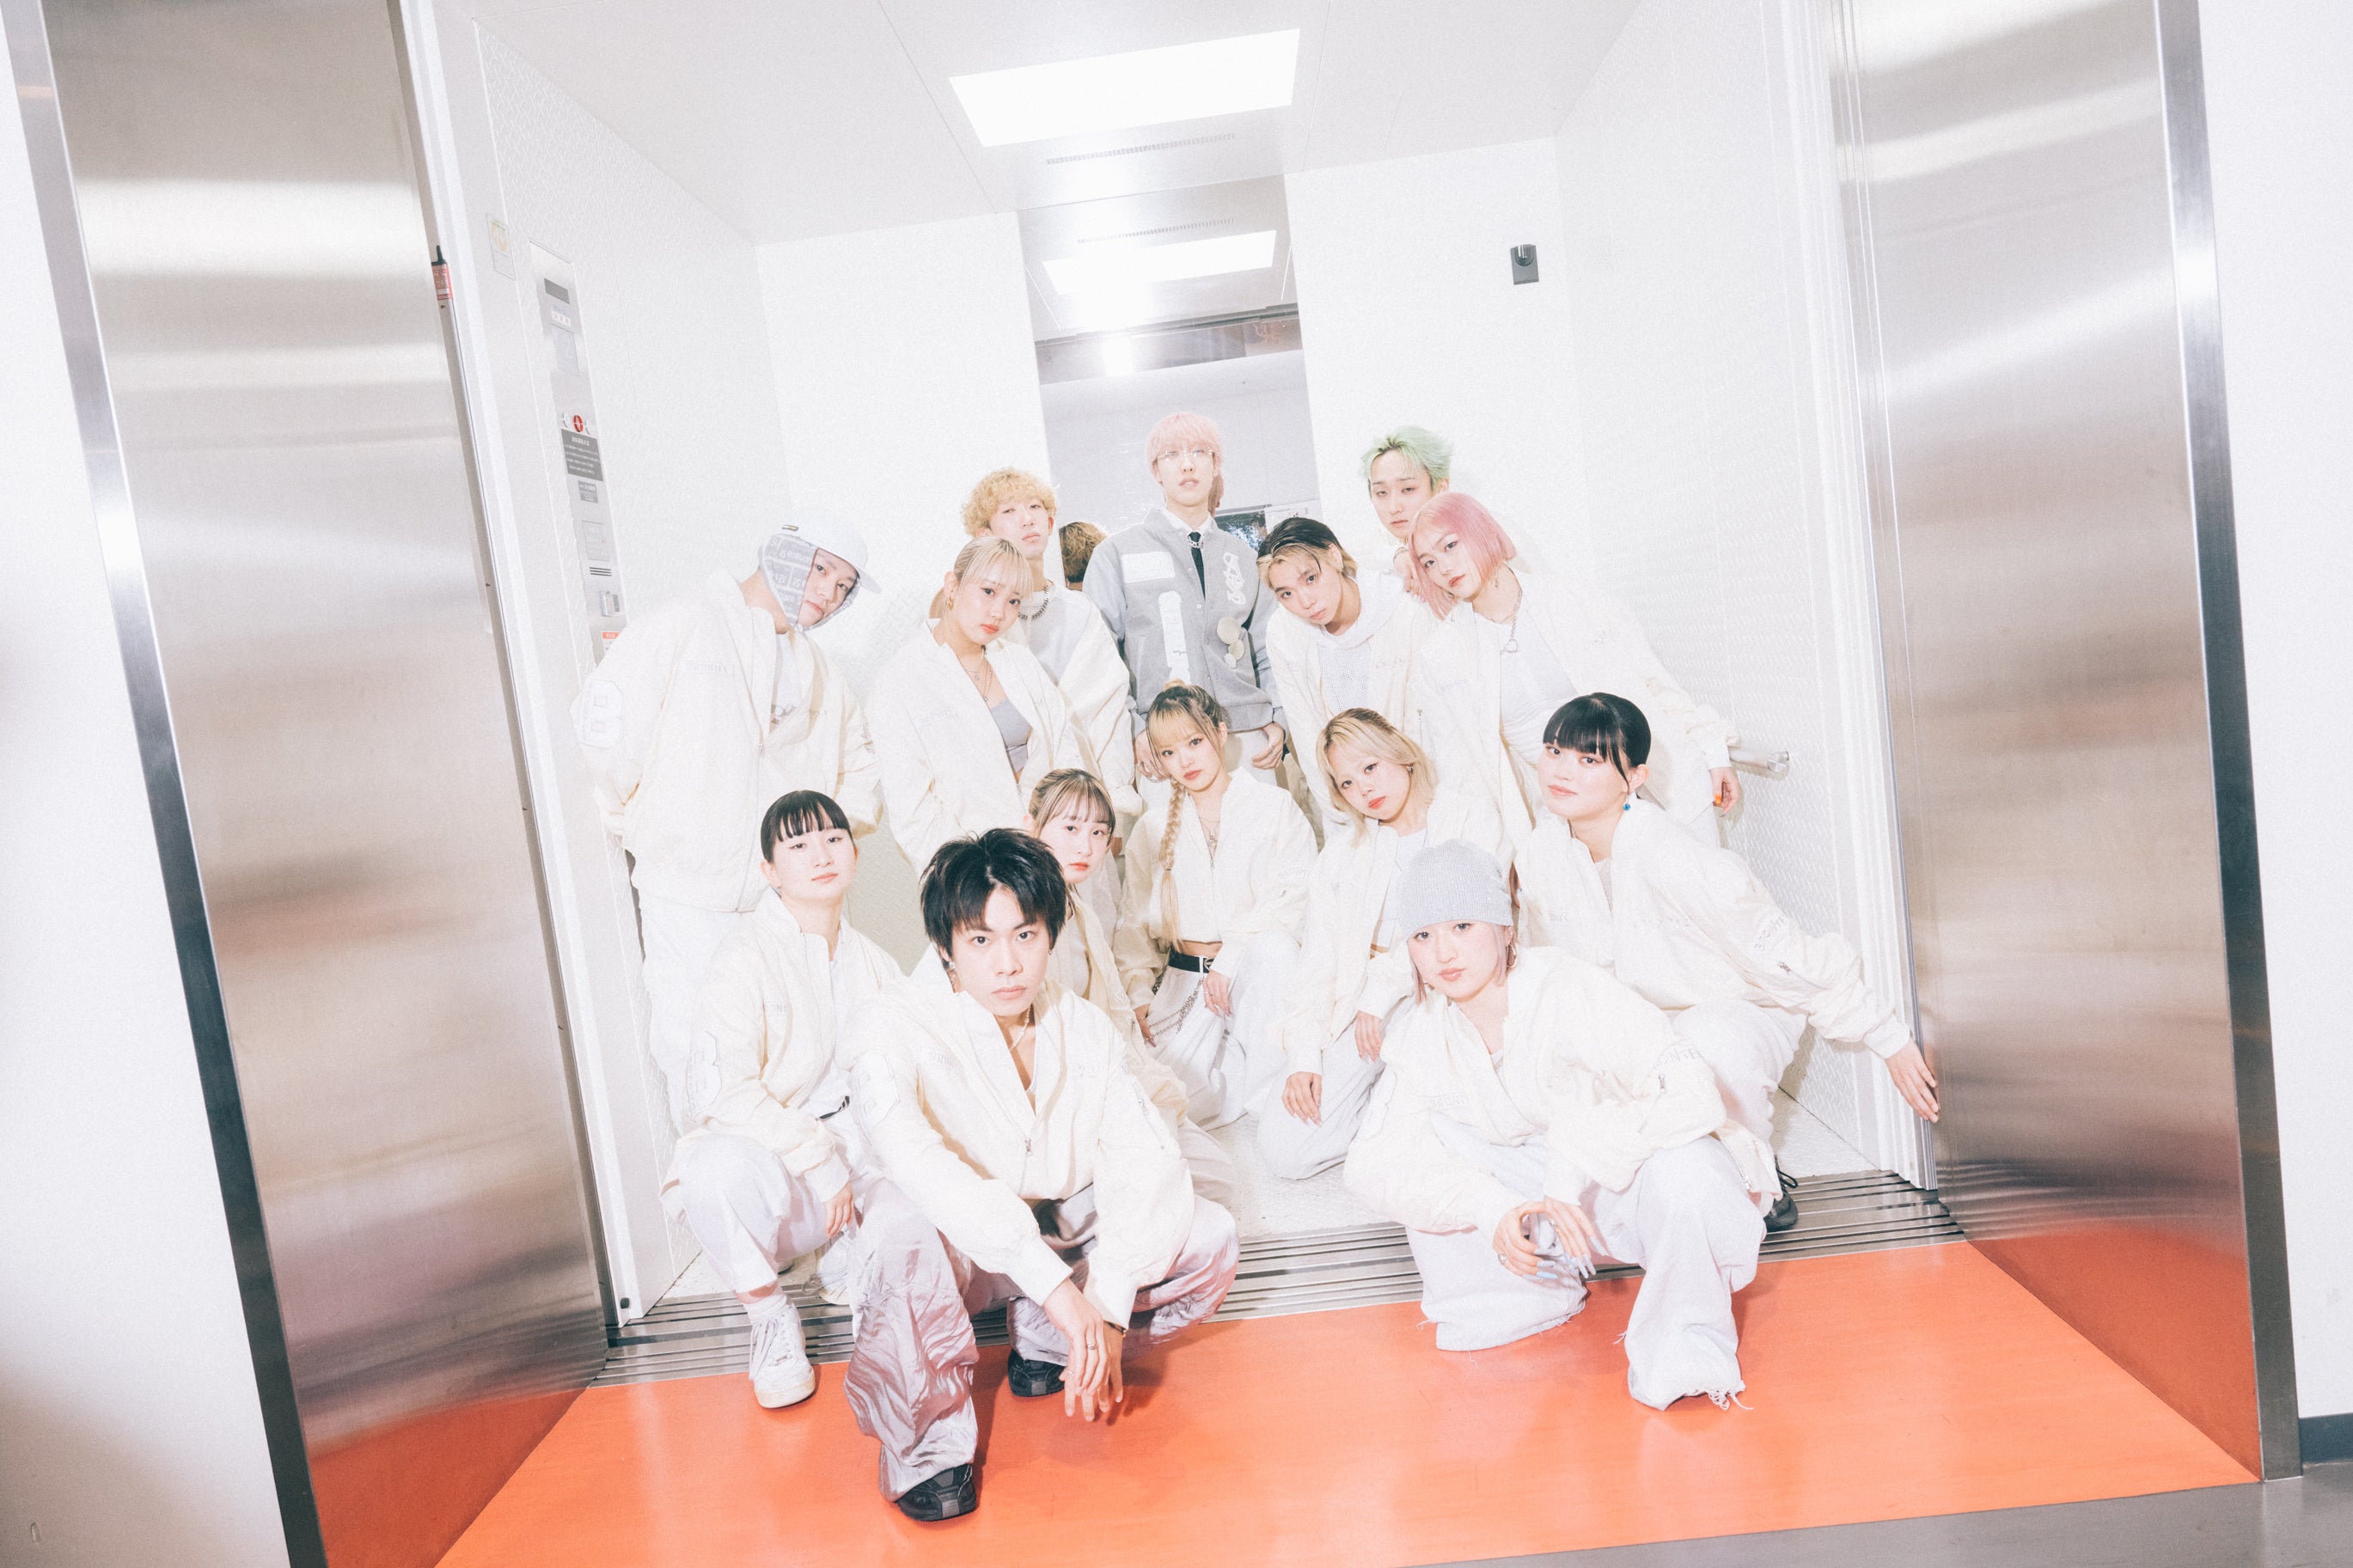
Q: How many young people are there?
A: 14